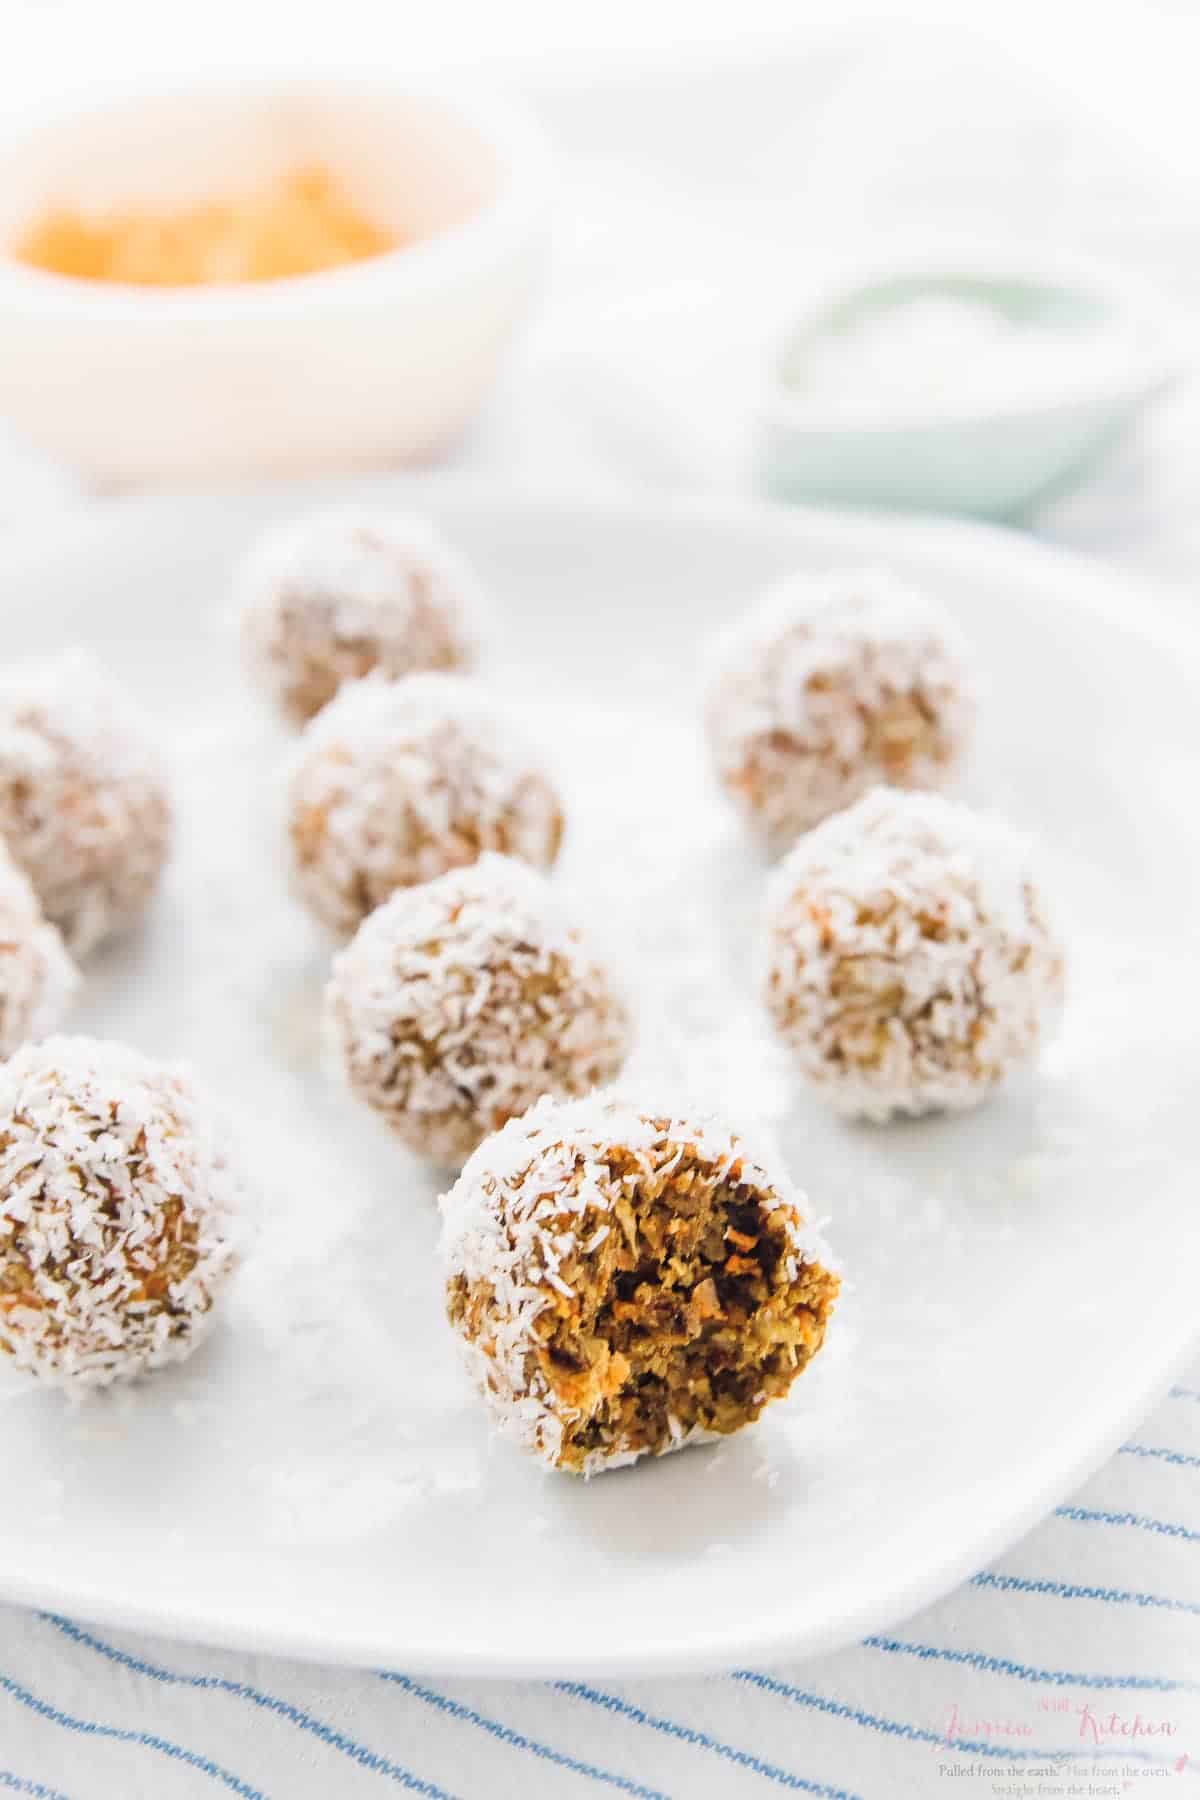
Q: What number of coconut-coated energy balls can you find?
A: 9